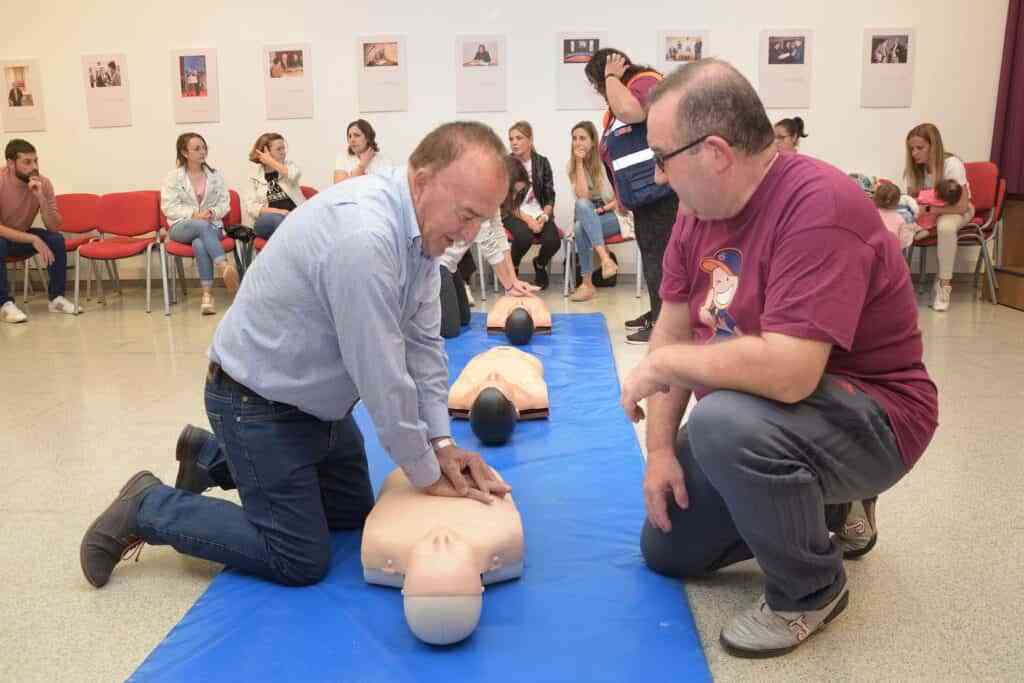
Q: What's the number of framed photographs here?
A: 10